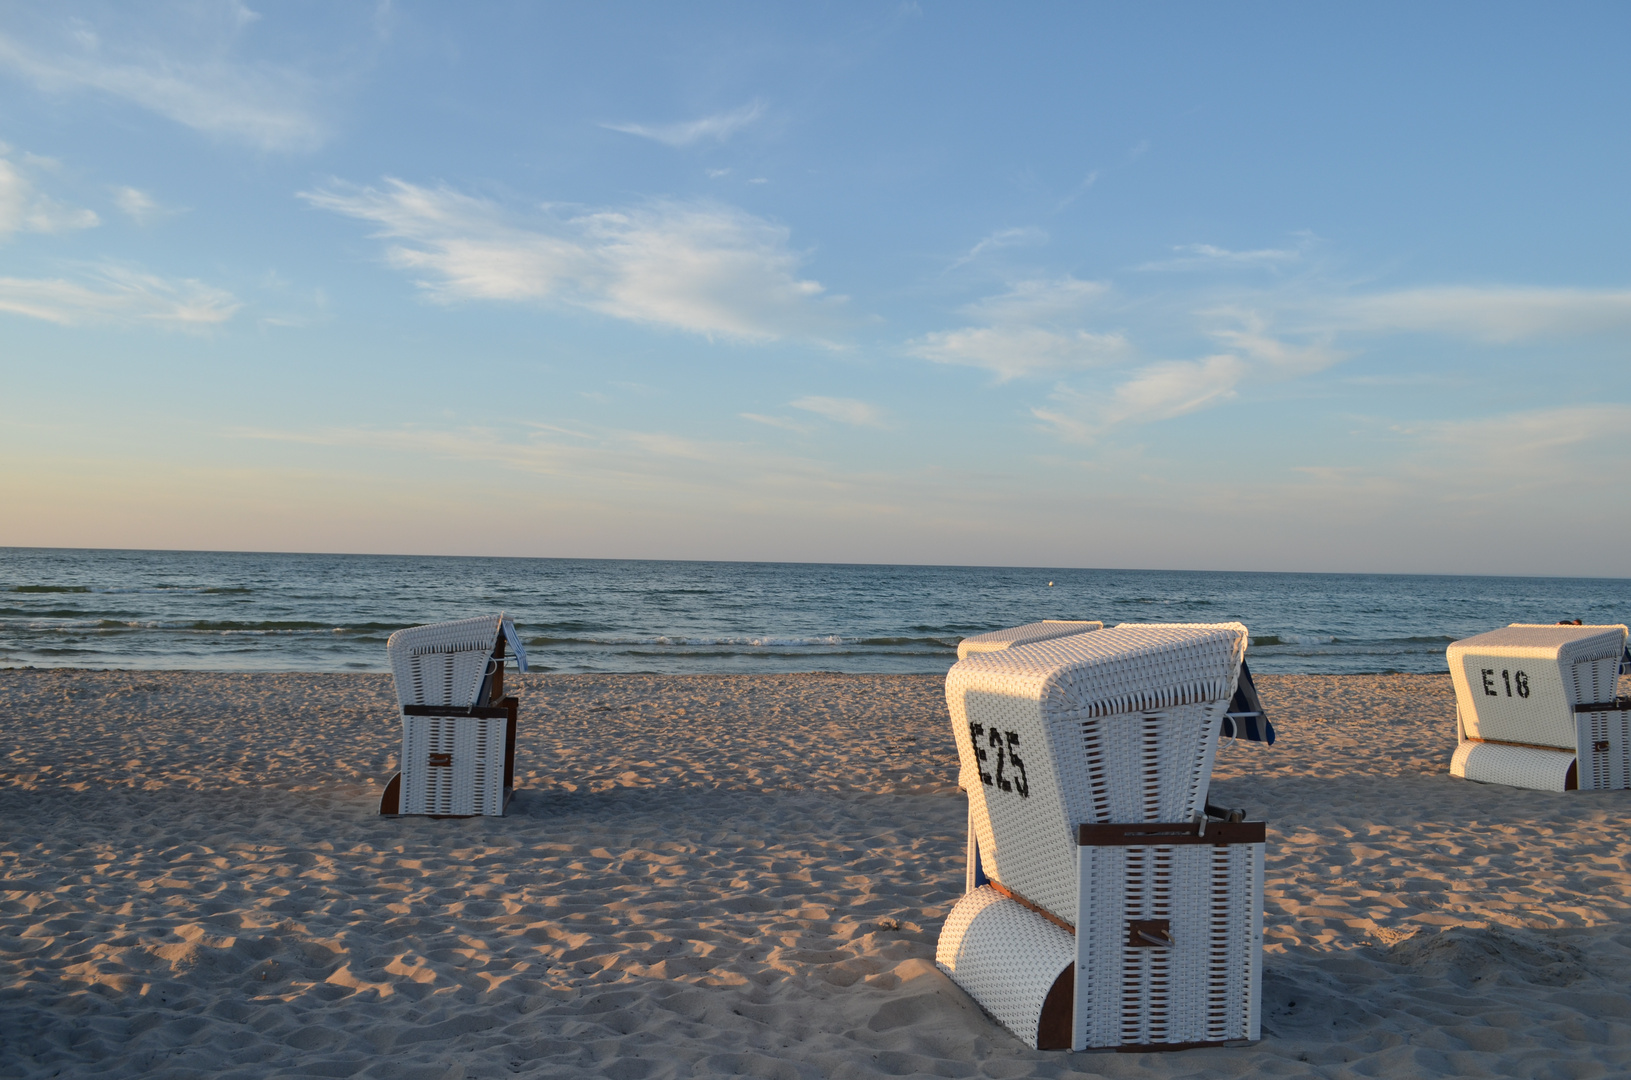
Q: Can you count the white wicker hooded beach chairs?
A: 4